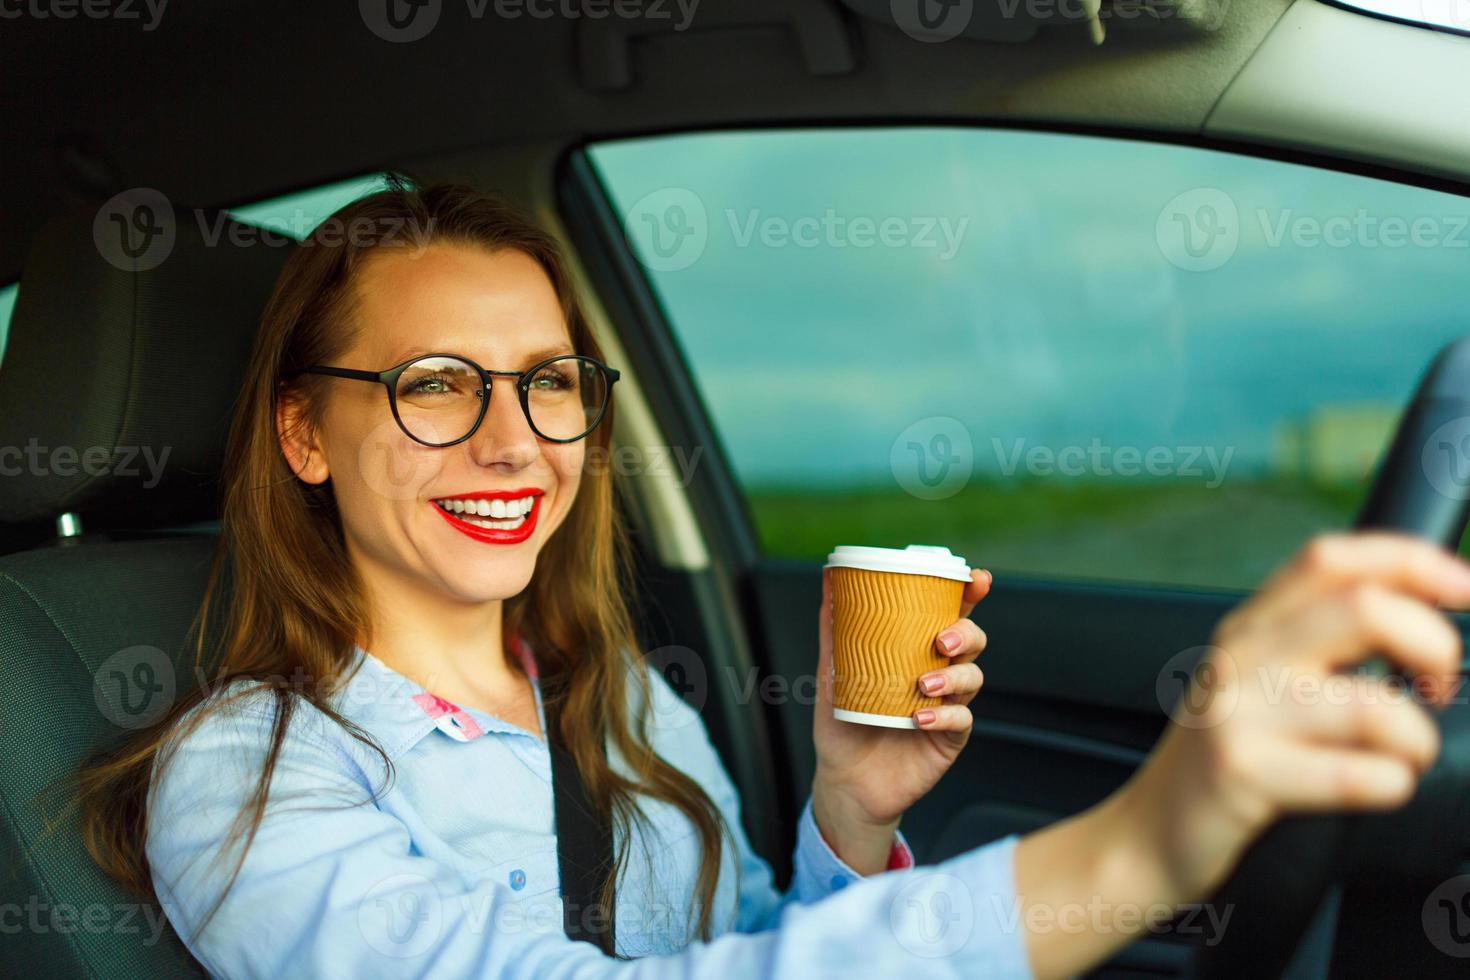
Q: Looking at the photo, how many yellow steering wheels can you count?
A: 0